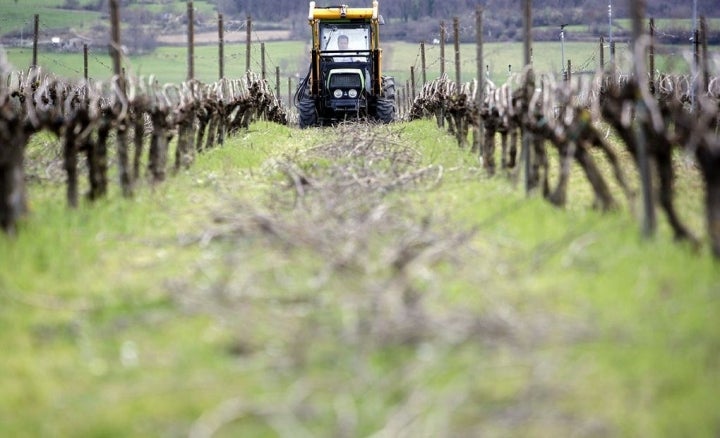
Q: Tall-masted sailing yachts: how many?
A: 0